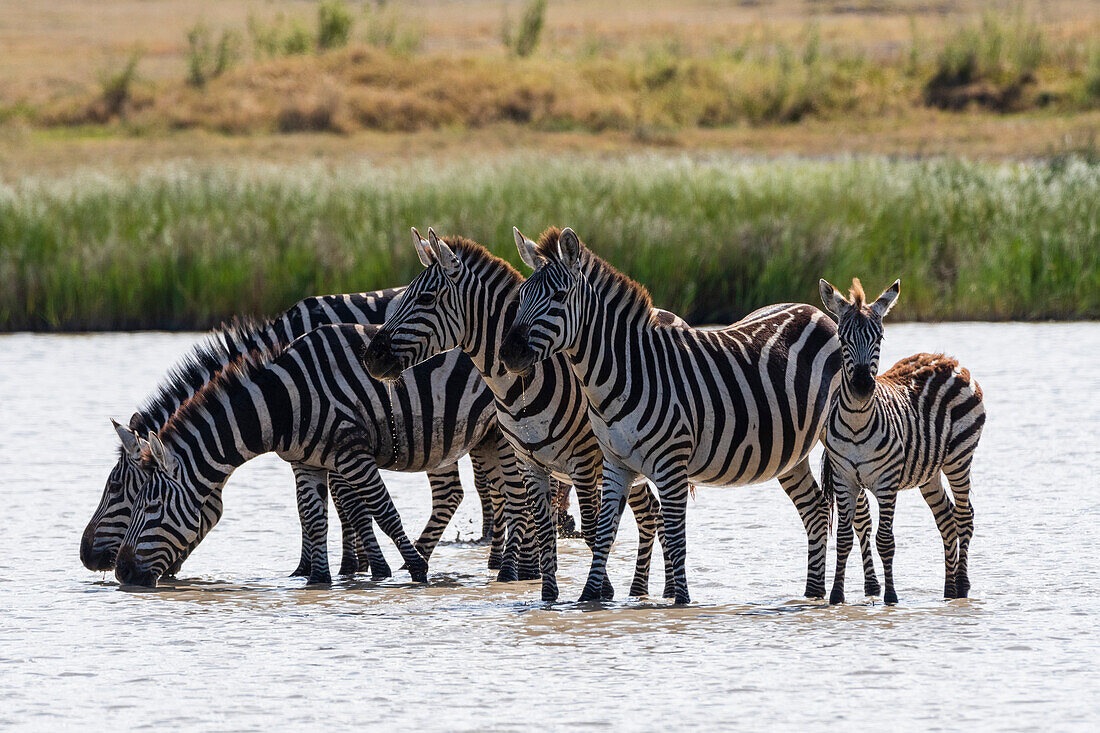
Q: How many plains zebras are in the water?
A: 5